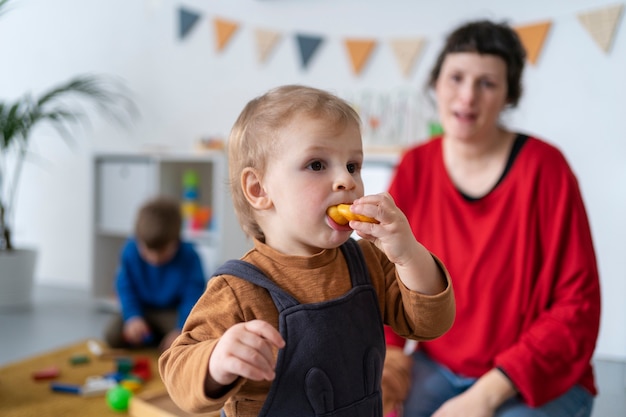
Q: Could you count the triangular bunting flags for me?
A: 8